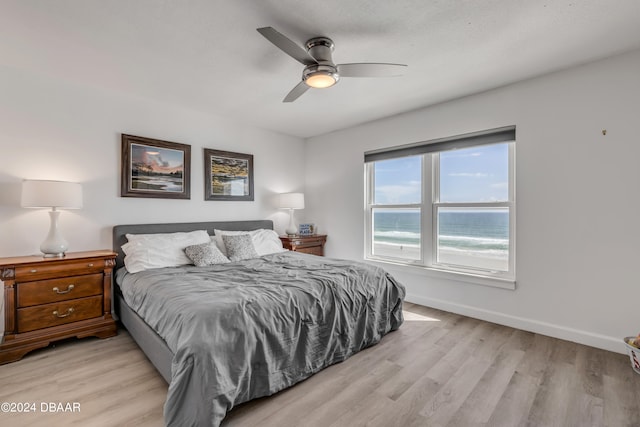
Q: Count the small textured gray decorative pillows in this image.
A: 2